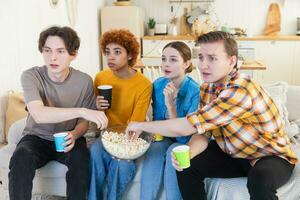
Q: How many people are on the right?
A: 2